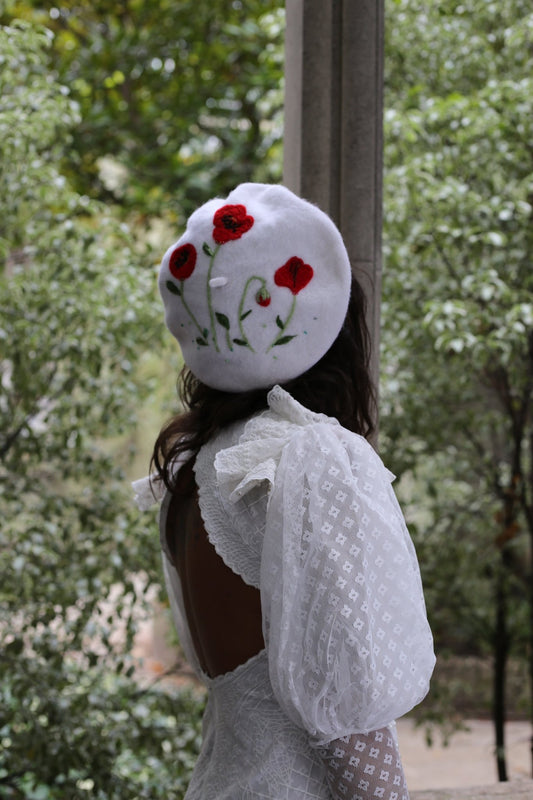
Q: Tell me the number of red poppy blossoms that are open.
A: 3